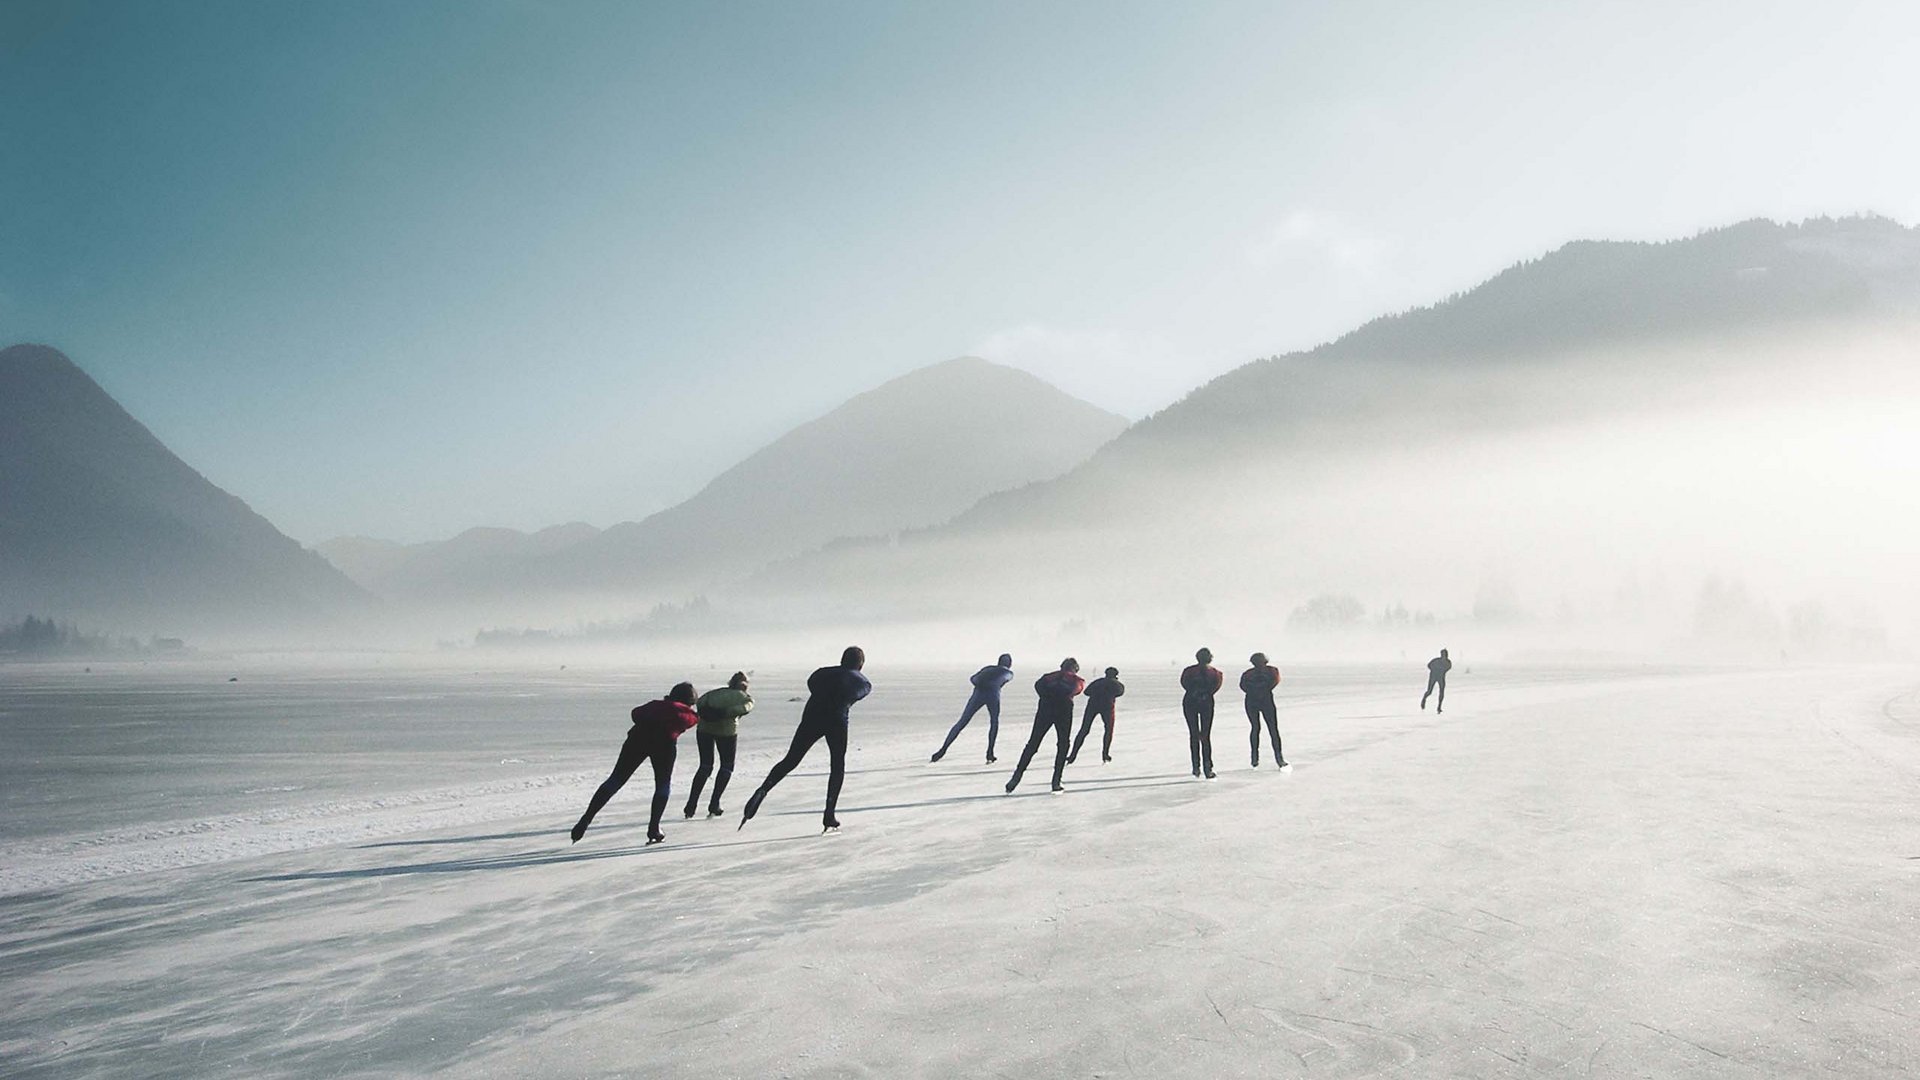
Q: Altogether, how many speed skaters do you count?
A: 9